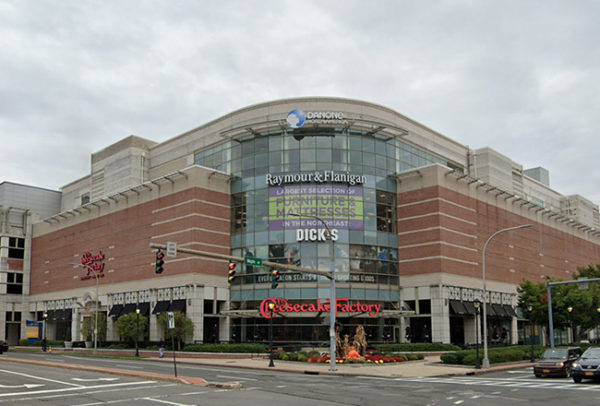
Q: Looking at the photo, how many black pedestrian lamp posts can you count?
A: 7